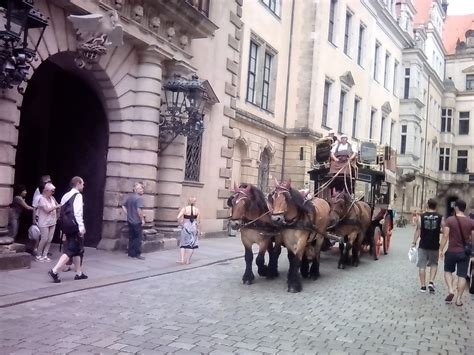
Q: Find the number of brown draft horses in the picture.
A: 3